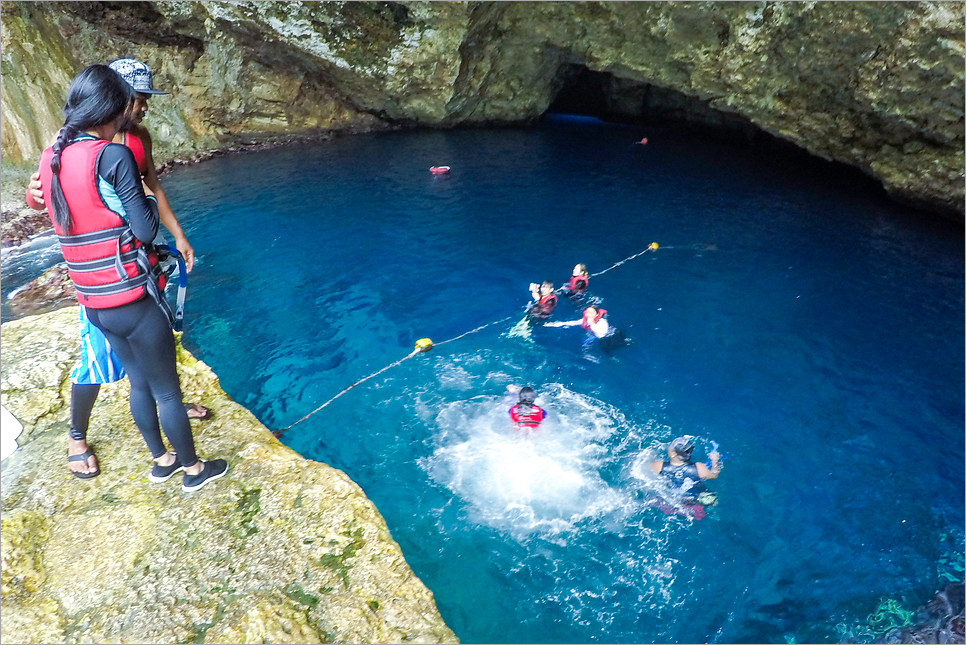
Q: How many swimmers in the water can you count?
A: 5